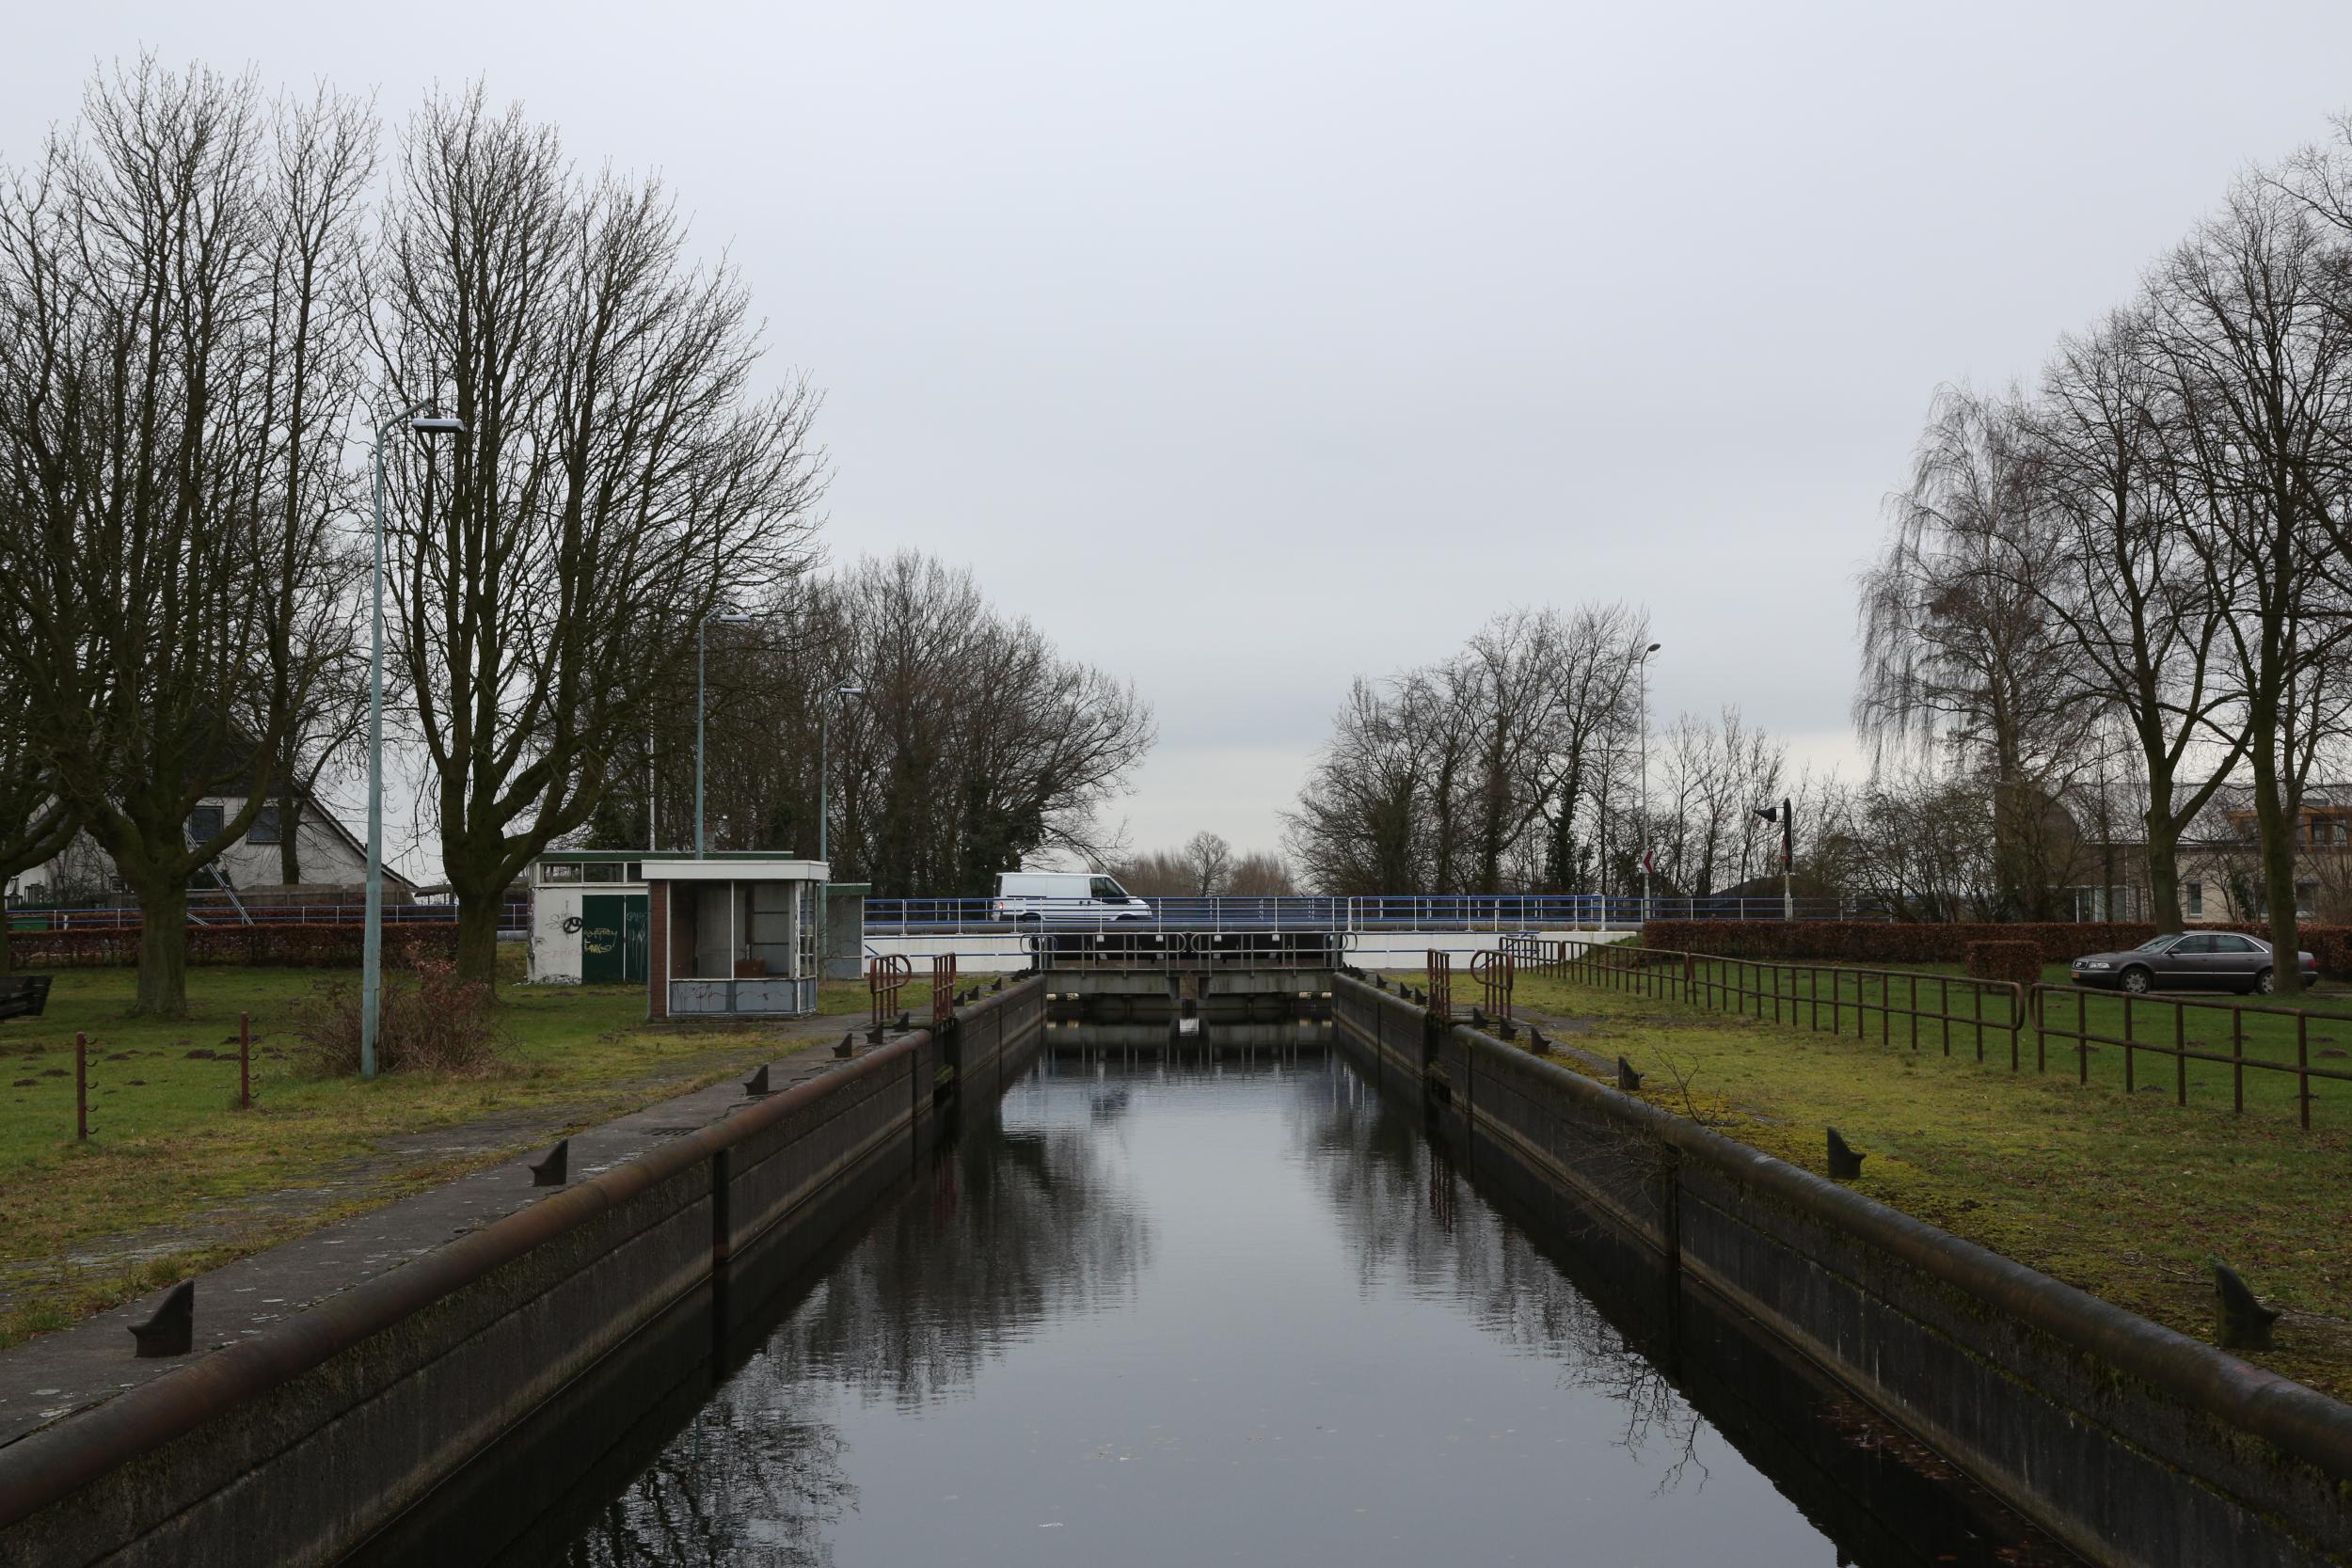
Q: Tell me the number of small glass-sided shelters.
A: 1